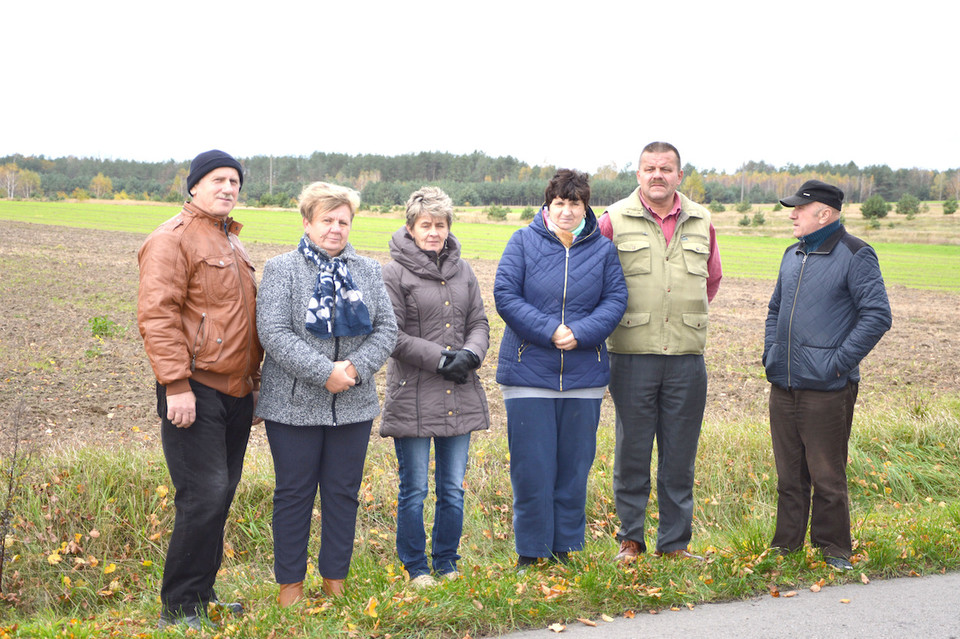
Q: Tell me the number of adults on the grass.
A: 6